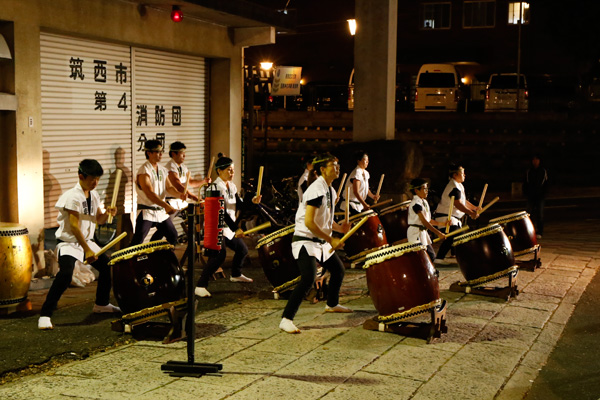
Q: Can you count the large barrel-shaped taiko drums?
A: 8